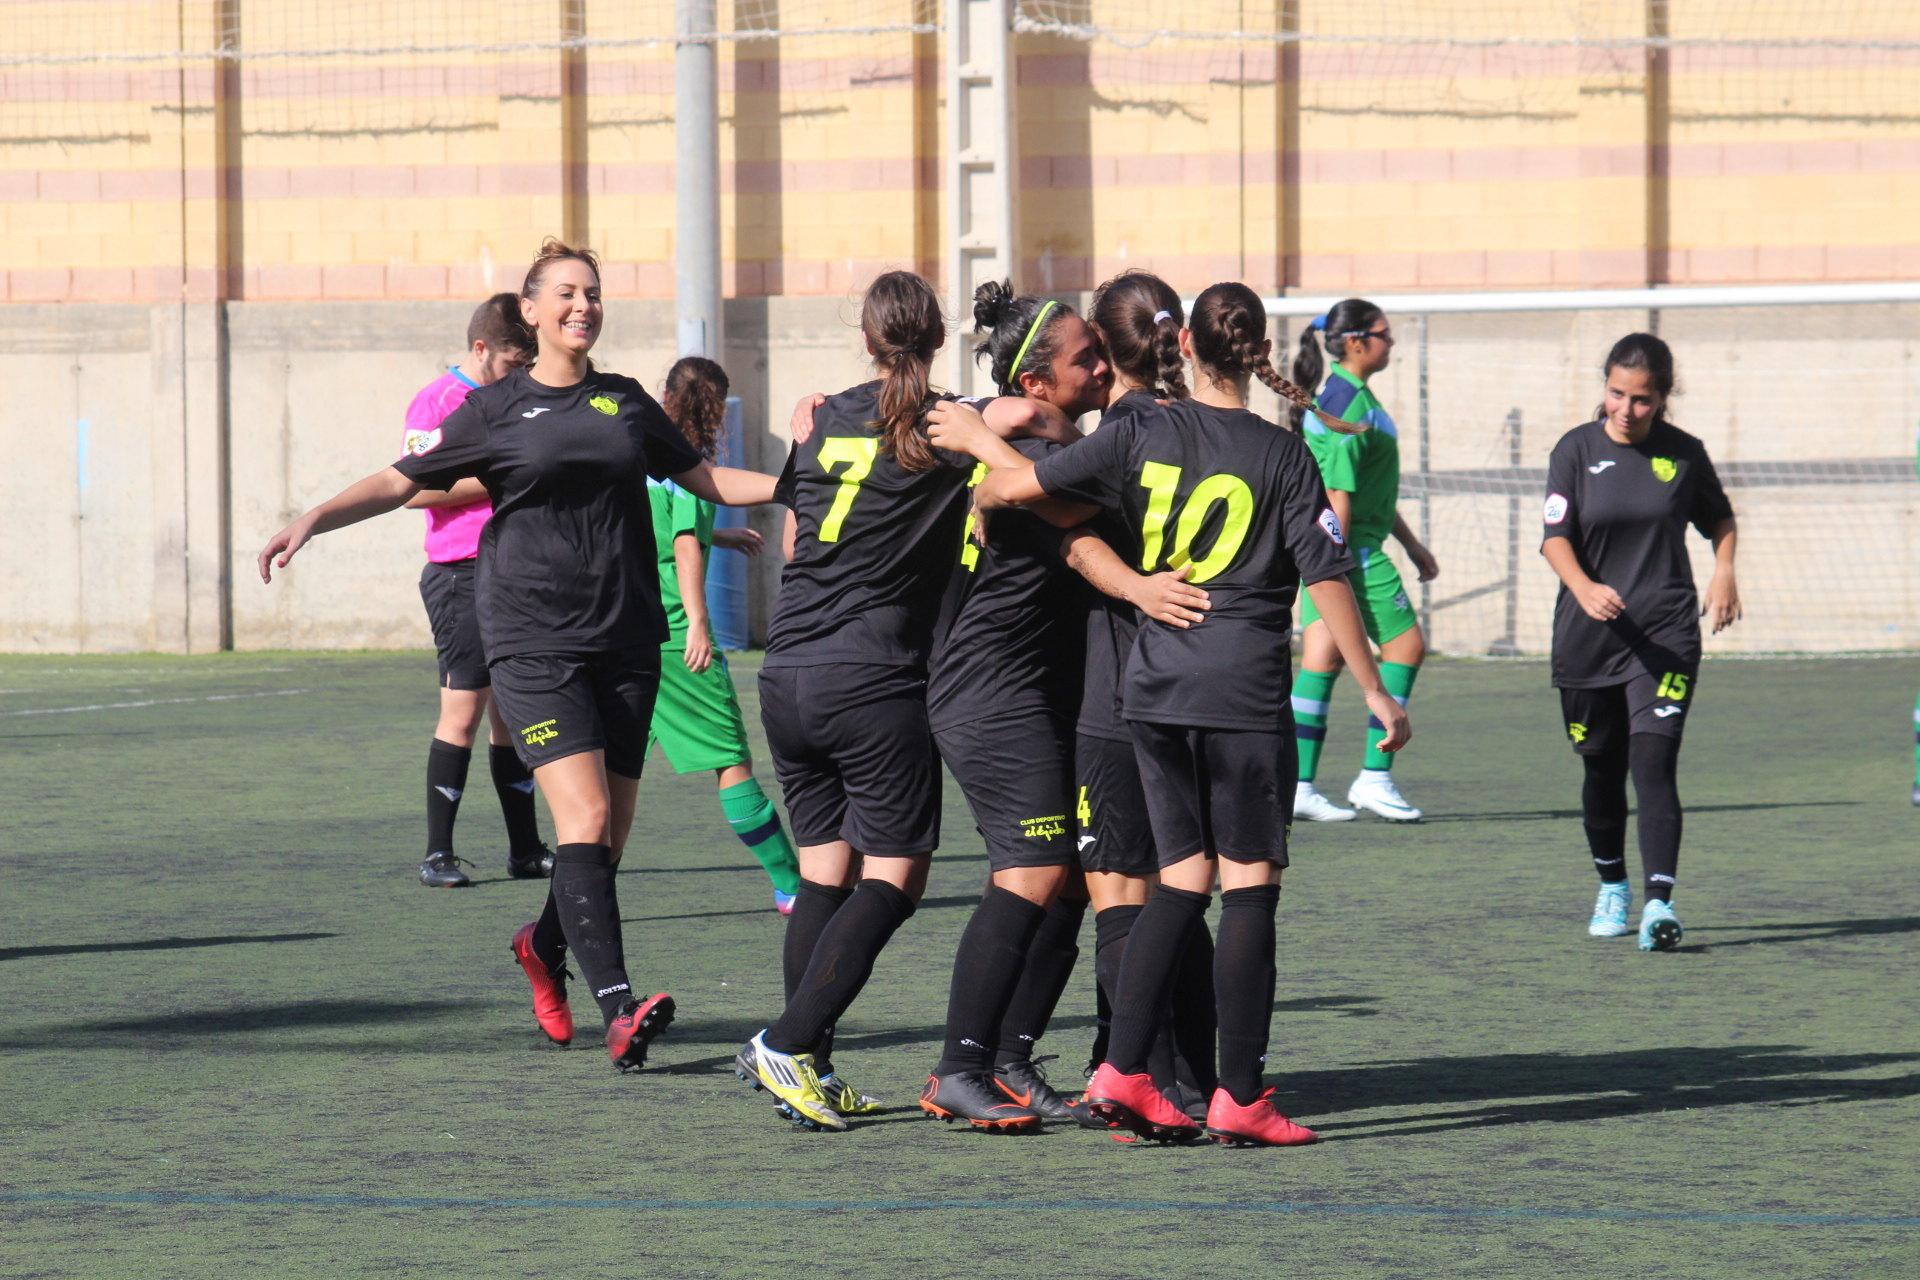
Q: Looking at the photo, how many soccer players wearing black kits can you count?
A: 6